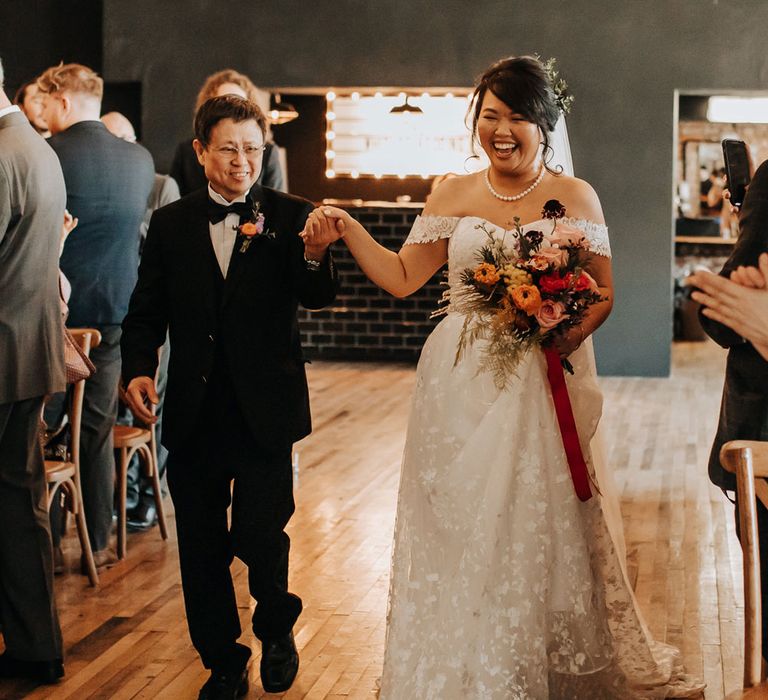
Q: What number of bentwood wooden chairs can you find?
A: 3